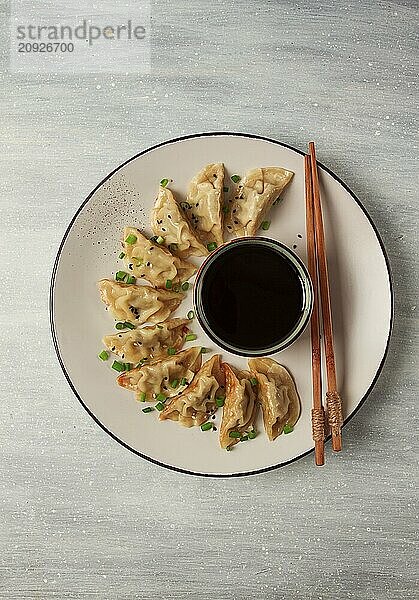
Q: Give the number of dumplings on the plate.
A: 10